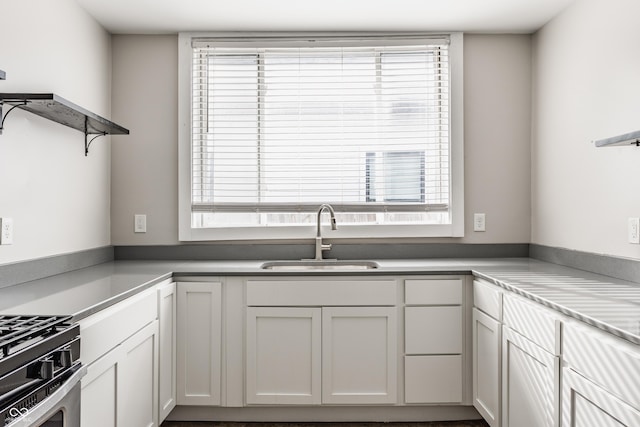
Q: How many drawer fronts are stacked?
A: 3